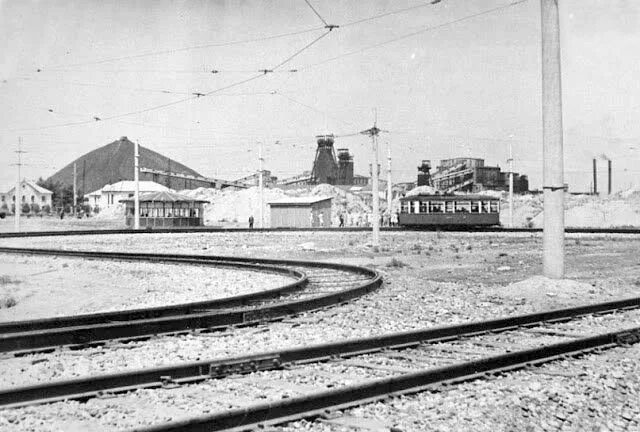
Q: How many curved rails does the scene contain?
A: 2